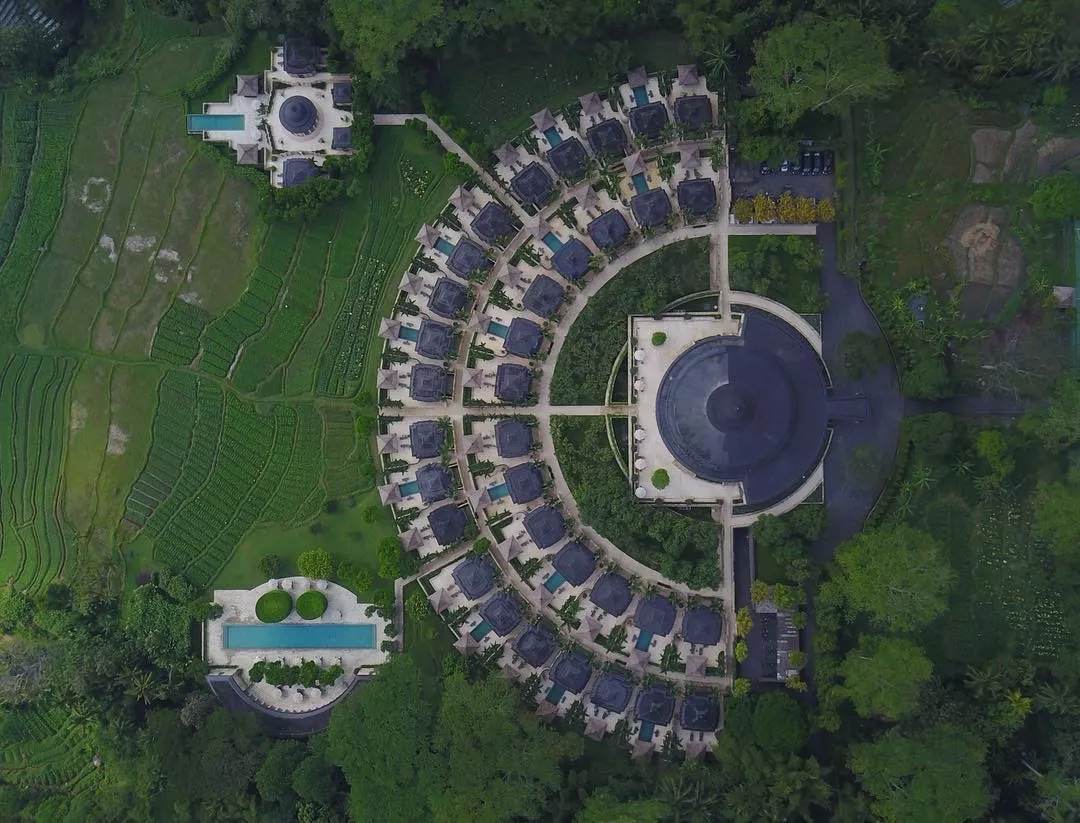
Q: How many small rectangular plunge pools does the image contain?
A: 14